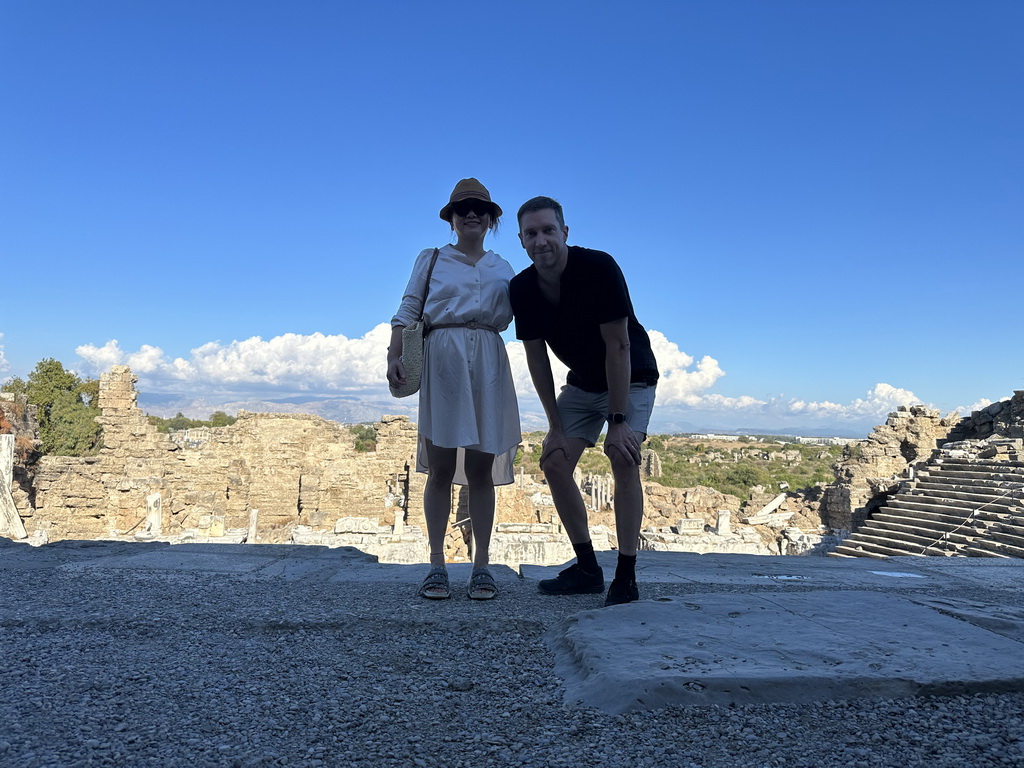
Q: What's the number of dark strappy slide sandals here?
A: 2